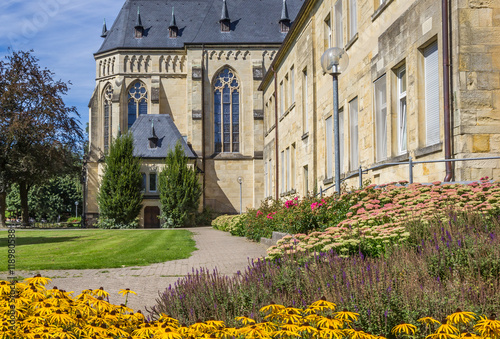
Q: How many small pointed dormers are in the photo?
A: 6